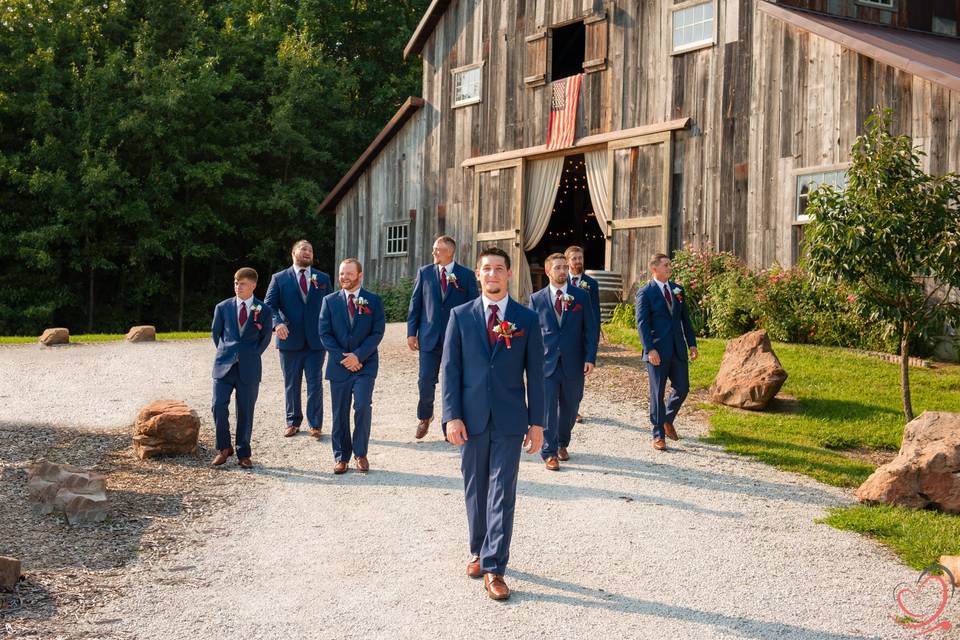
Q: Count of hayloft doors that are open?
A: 2